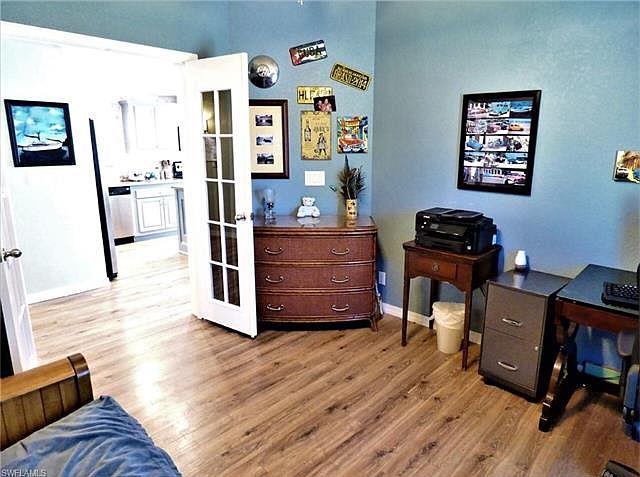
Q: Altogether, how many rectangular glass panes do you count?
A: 10